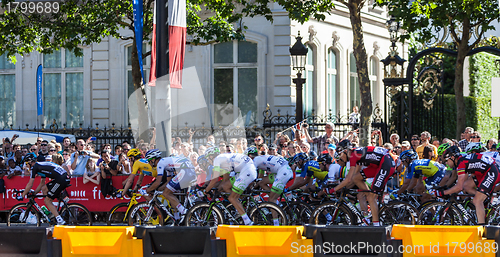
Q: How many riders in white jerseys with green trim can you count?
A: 2